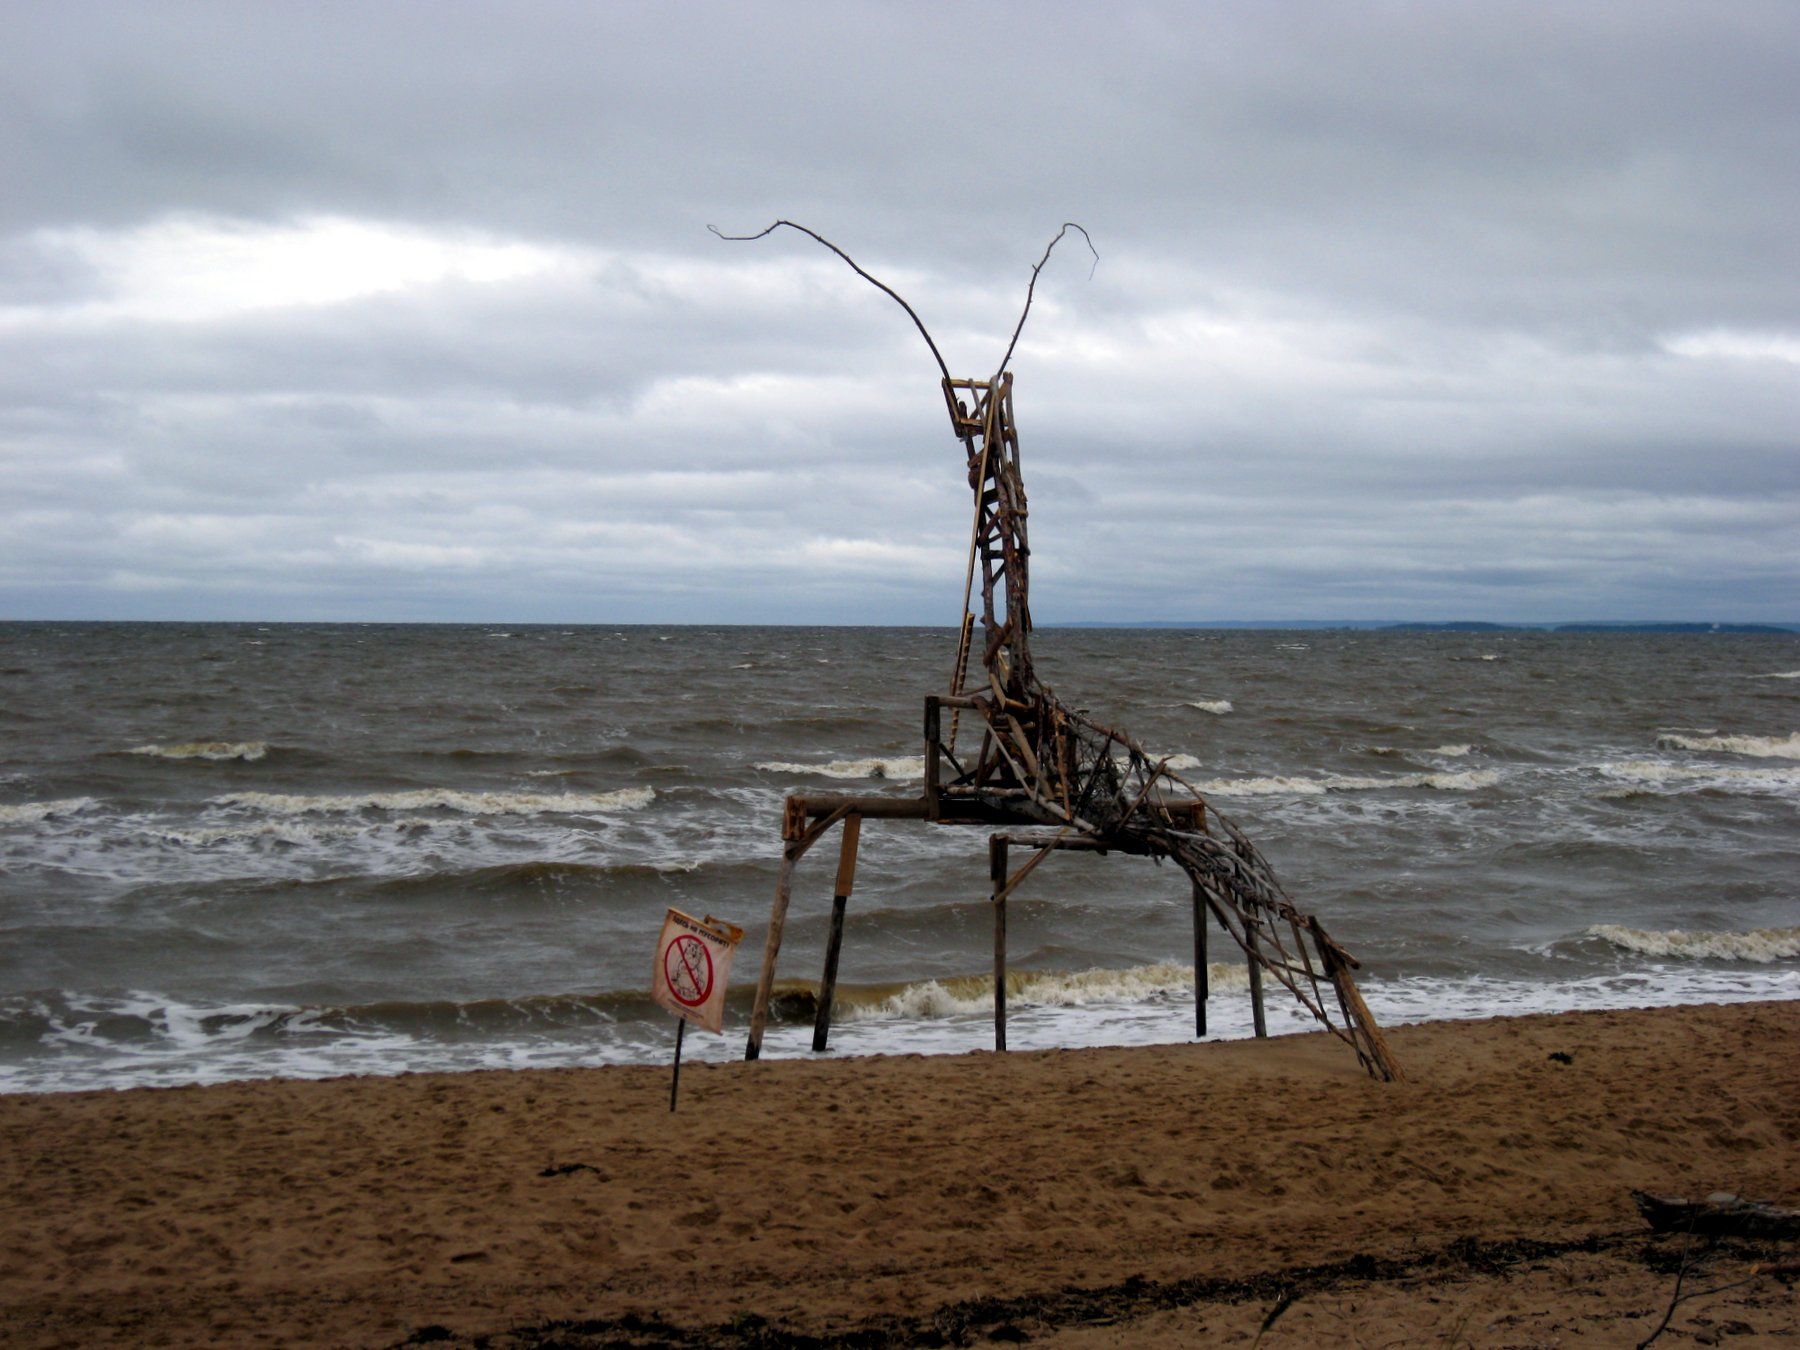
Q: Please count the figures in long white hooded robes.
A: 0